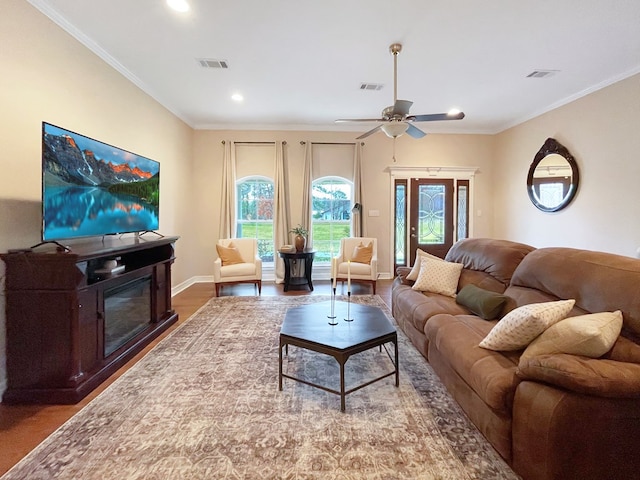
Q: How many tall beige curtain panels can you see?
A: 4